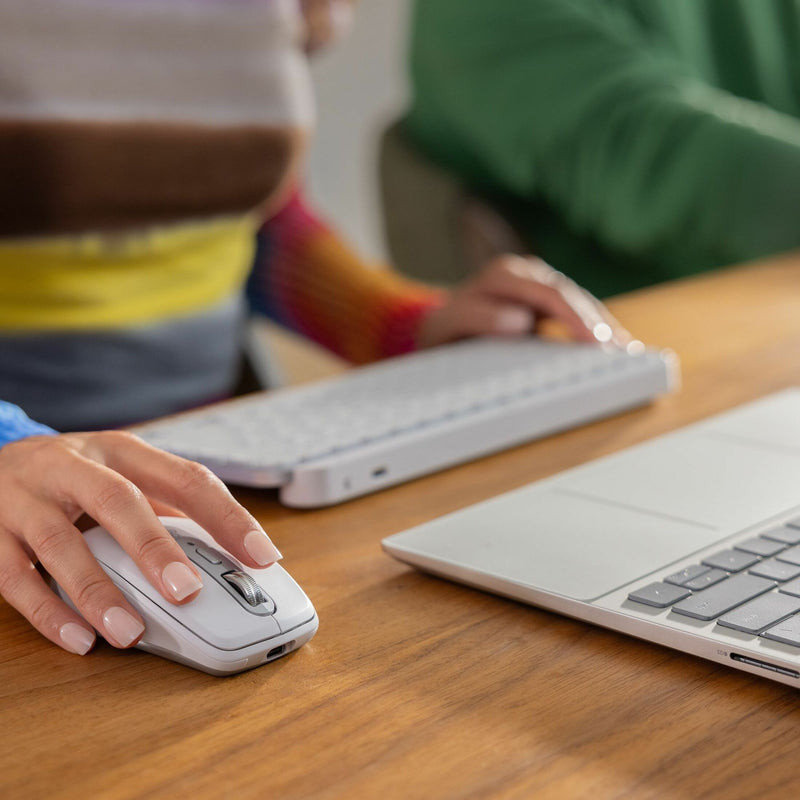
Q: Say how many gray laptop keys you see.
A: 13